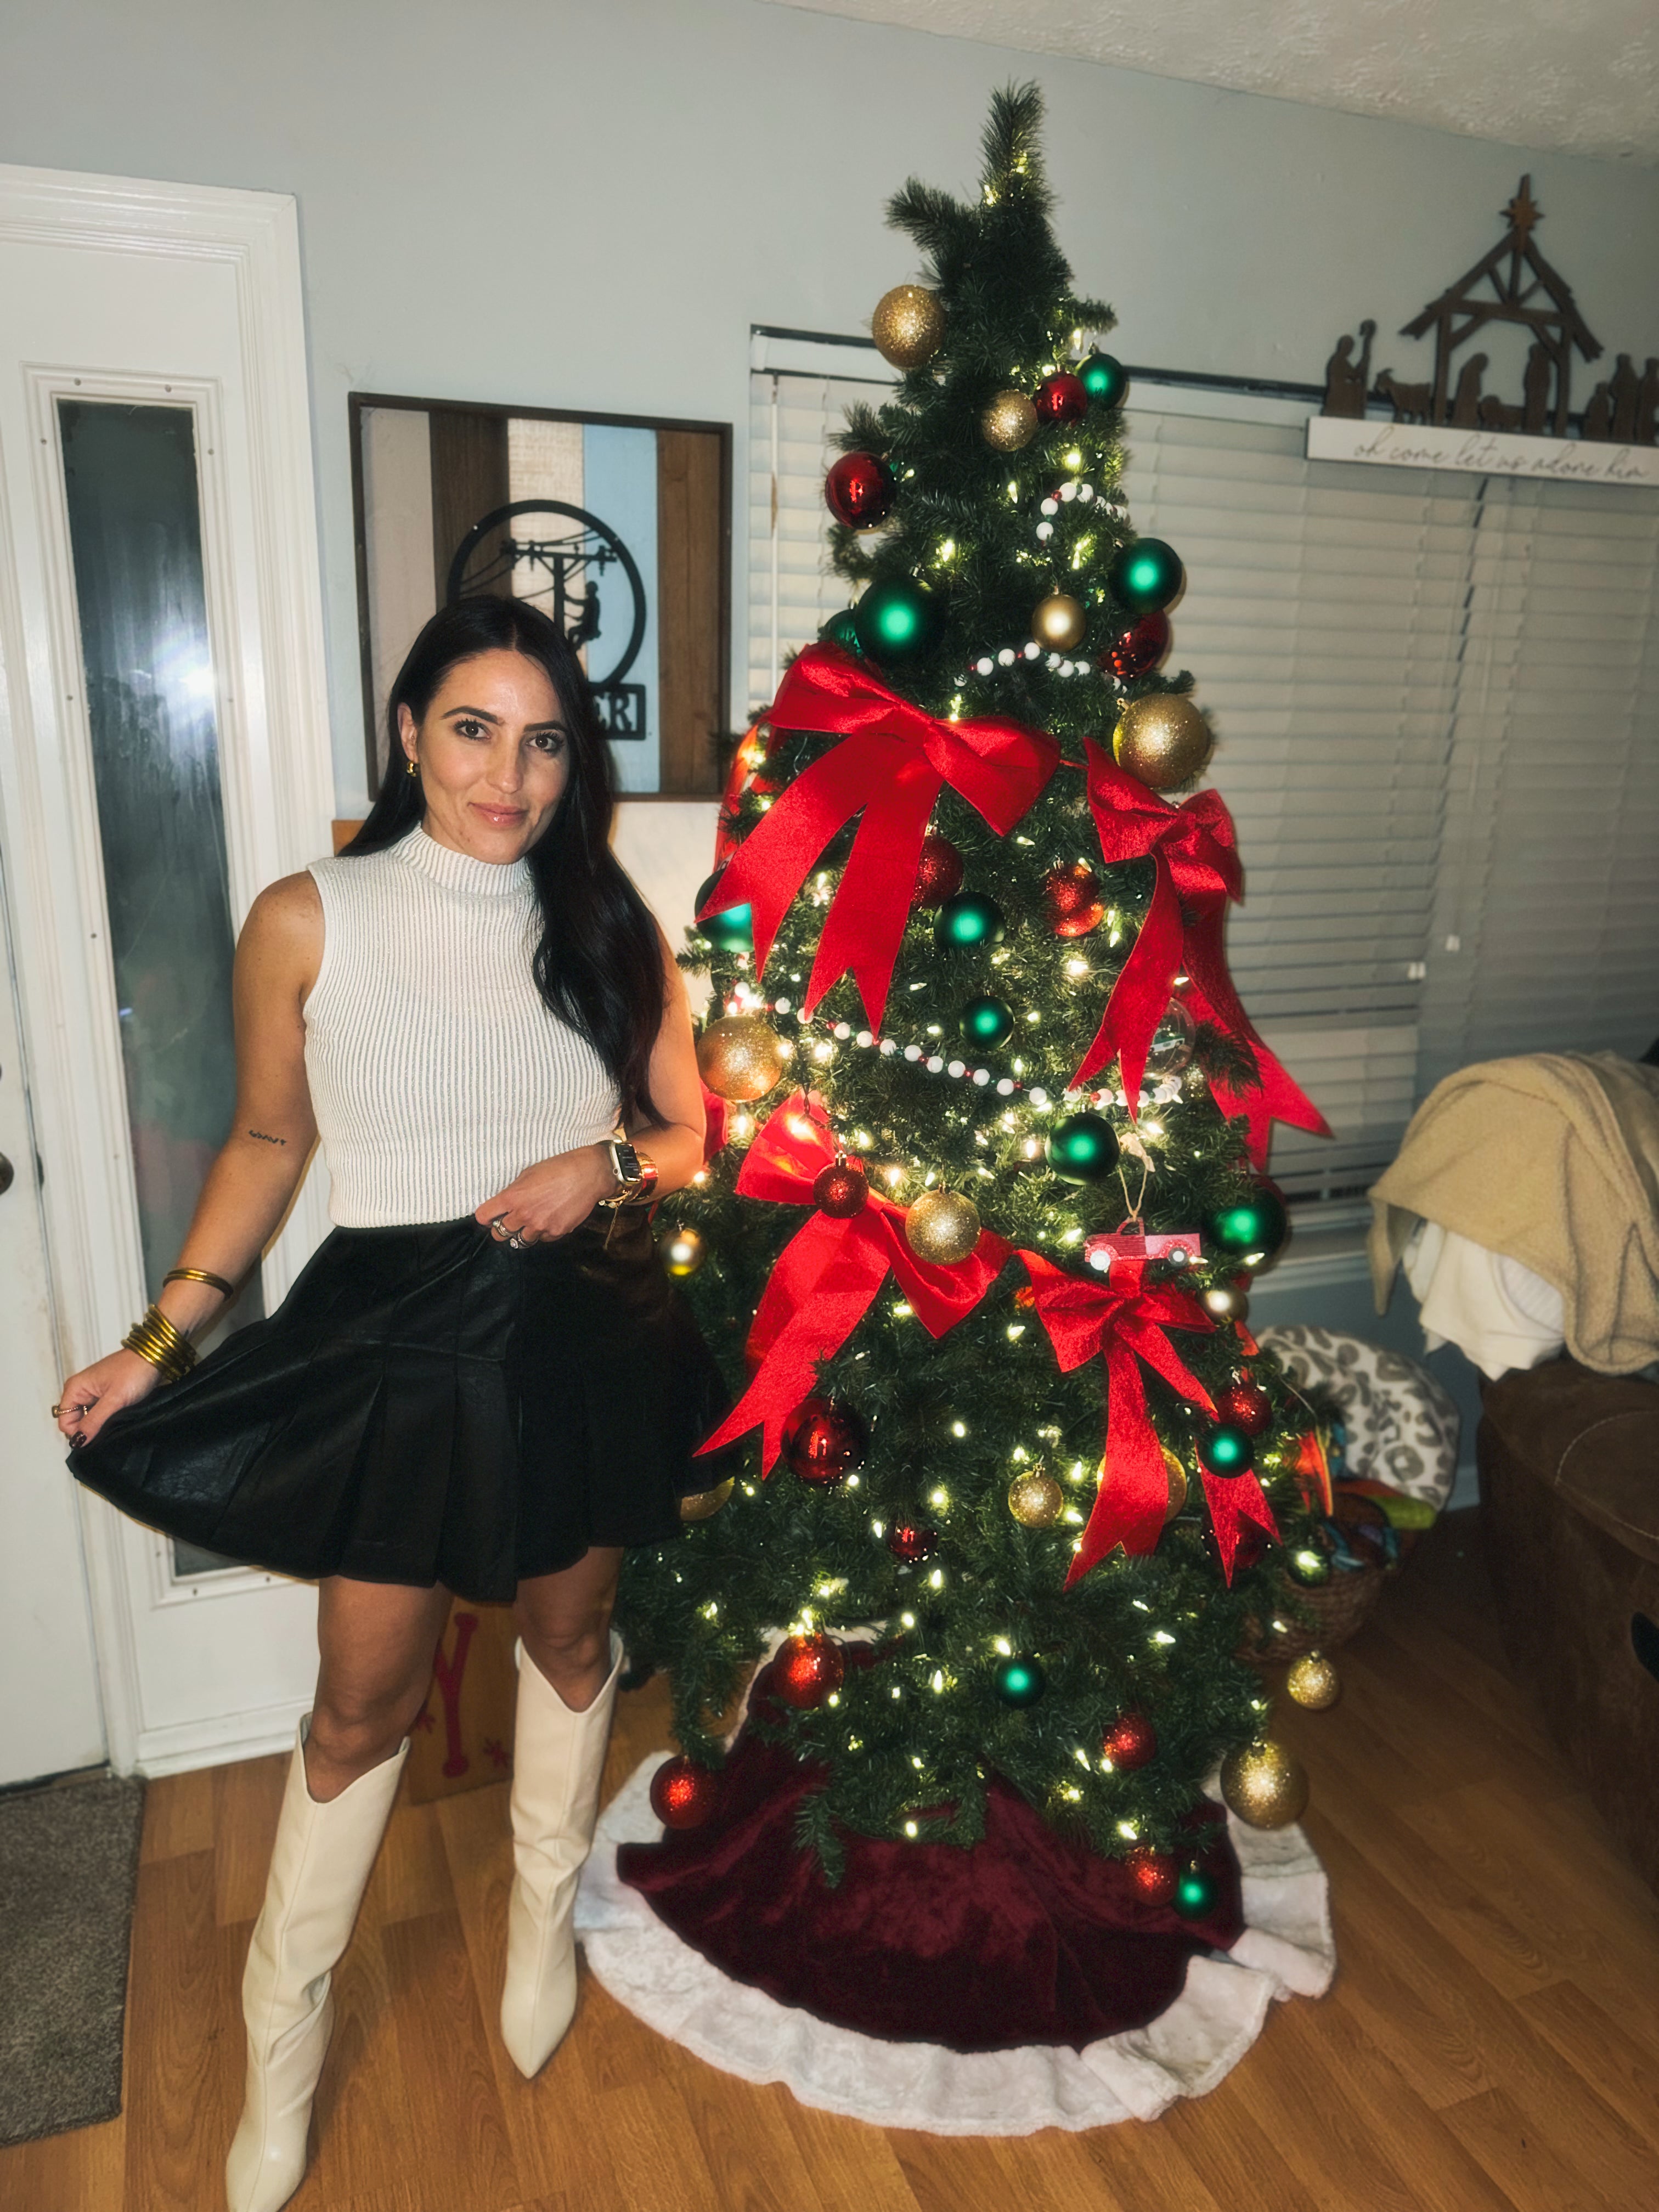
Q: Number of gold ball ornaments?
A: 13